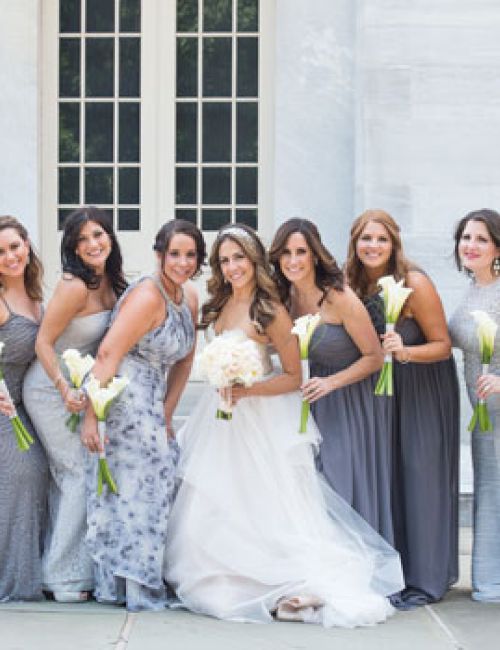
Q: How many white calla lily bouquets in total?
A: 6